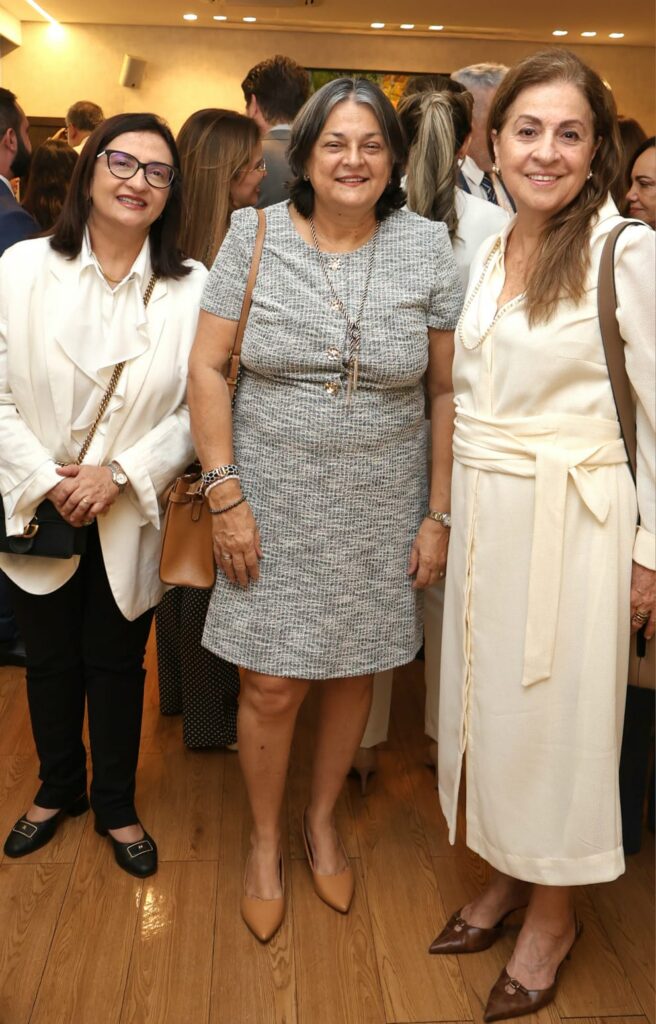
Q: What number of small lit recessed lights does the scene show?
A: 9